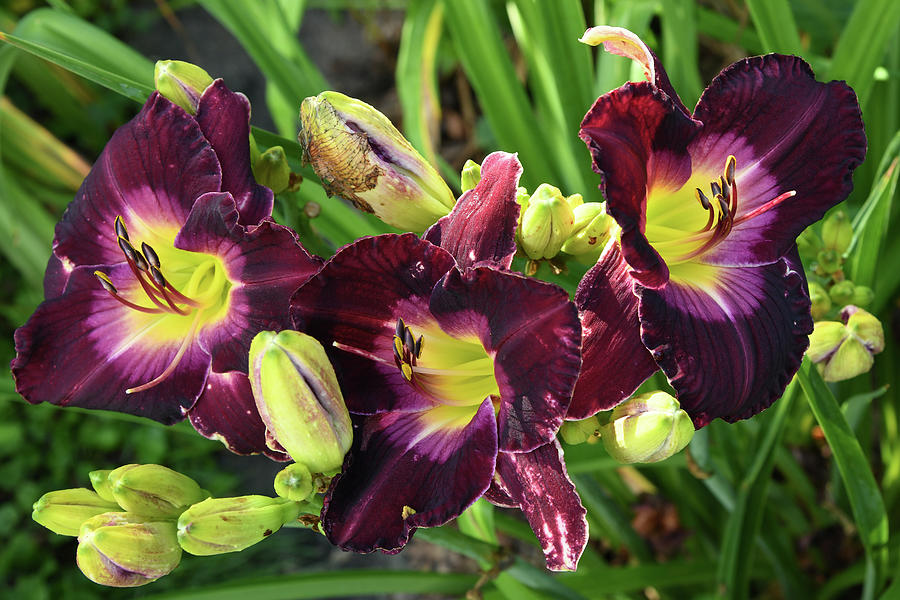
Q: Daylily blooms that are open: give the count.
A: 3